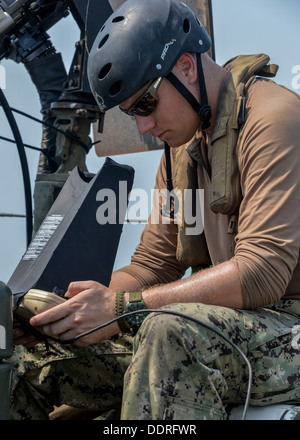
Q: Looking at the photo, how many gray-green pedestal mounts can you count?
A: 1